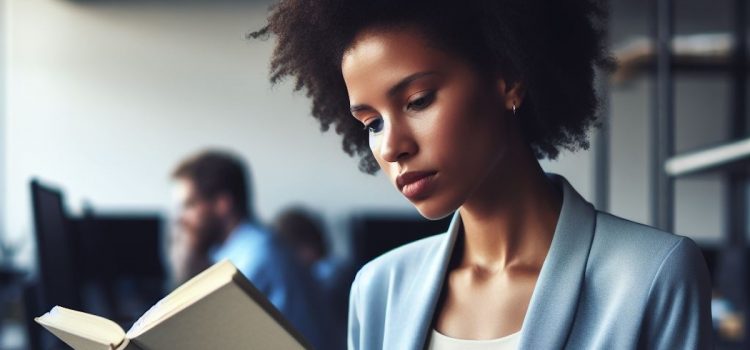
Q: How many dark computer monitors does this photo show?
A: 3